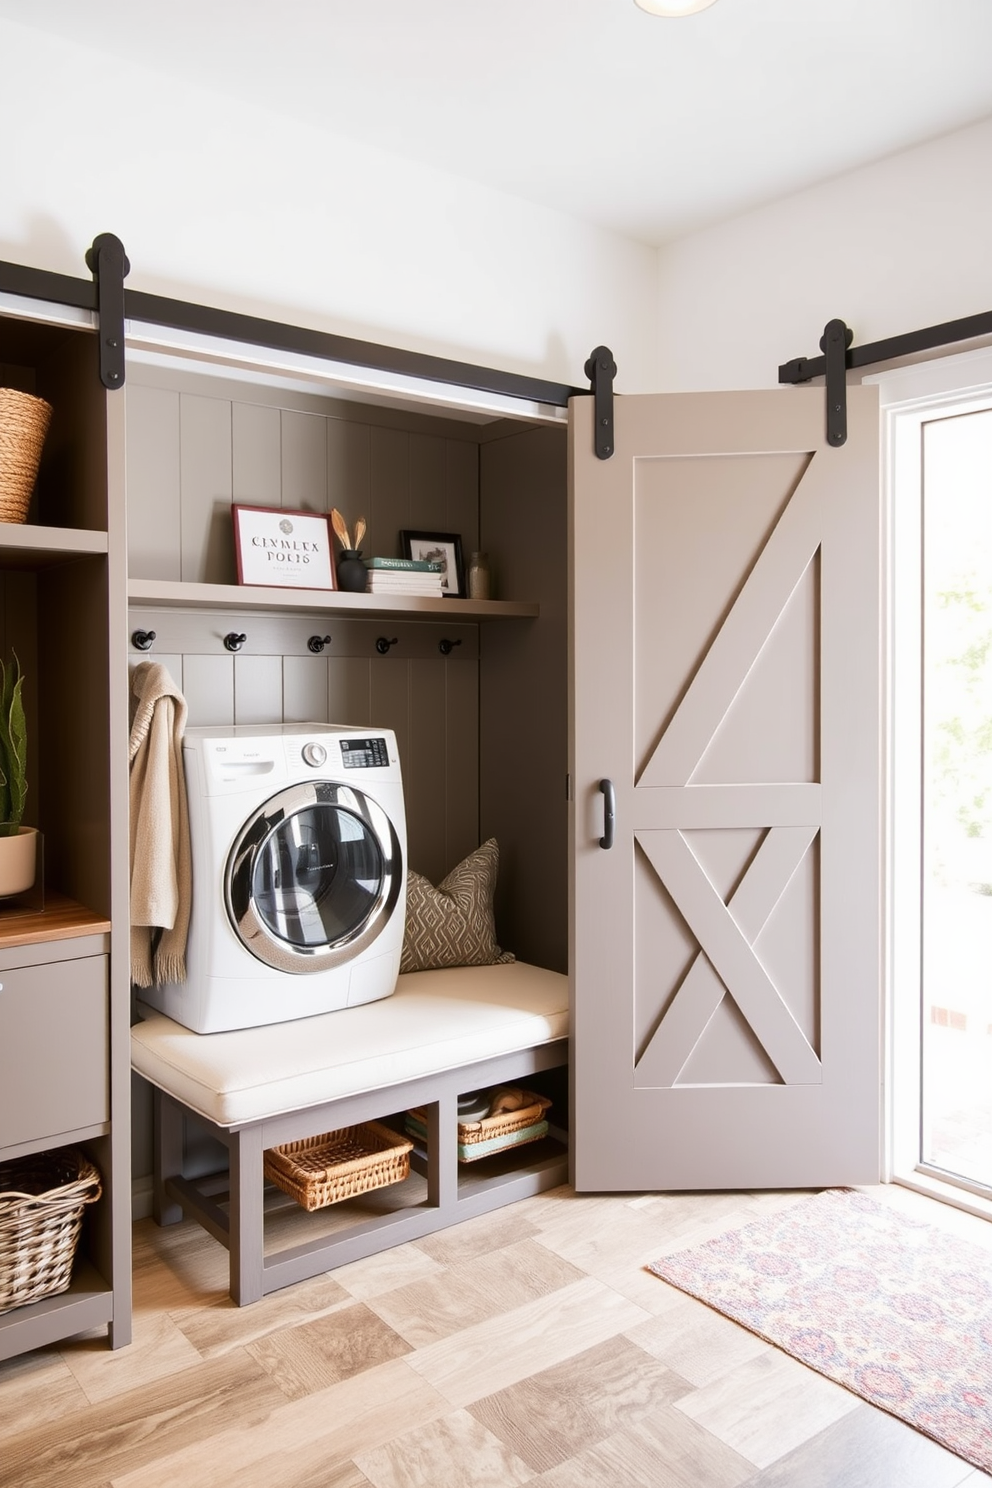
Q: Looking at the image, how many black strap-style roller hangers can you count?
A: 3